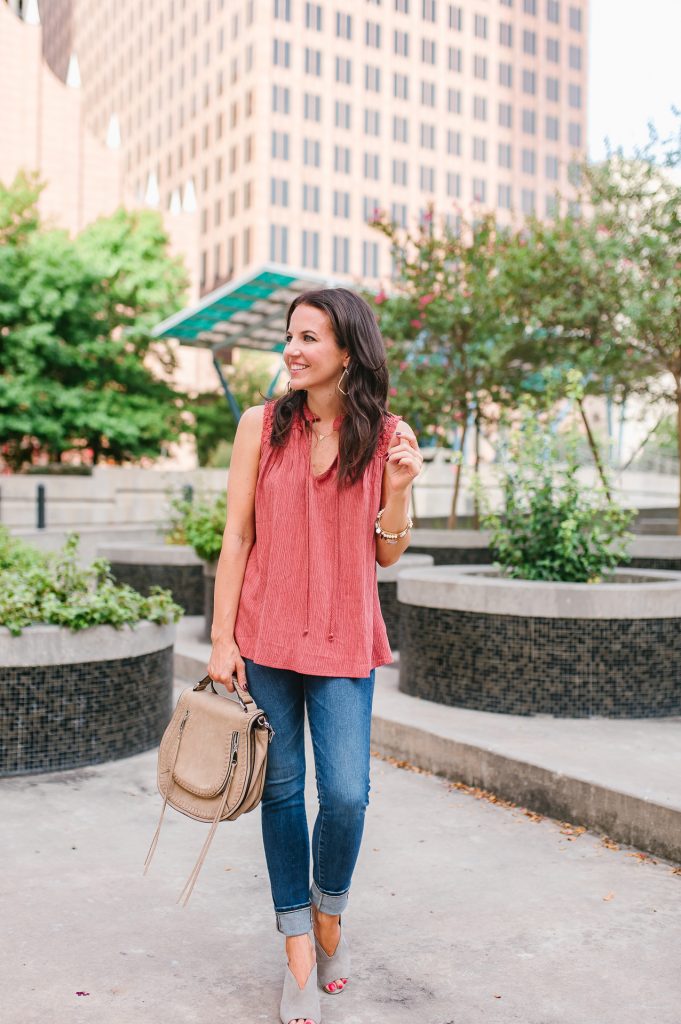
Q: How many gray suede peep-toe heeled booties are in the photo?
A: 2